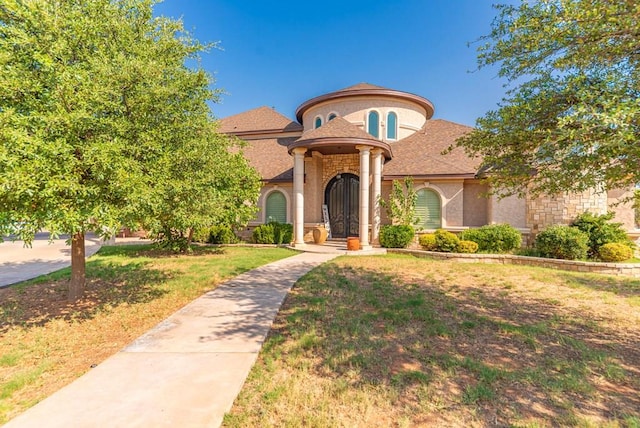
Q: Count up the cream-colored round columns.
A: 3